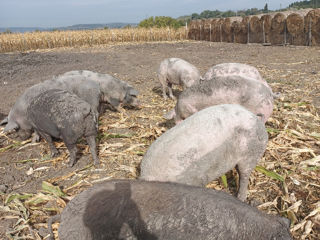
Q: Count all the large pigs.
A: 8